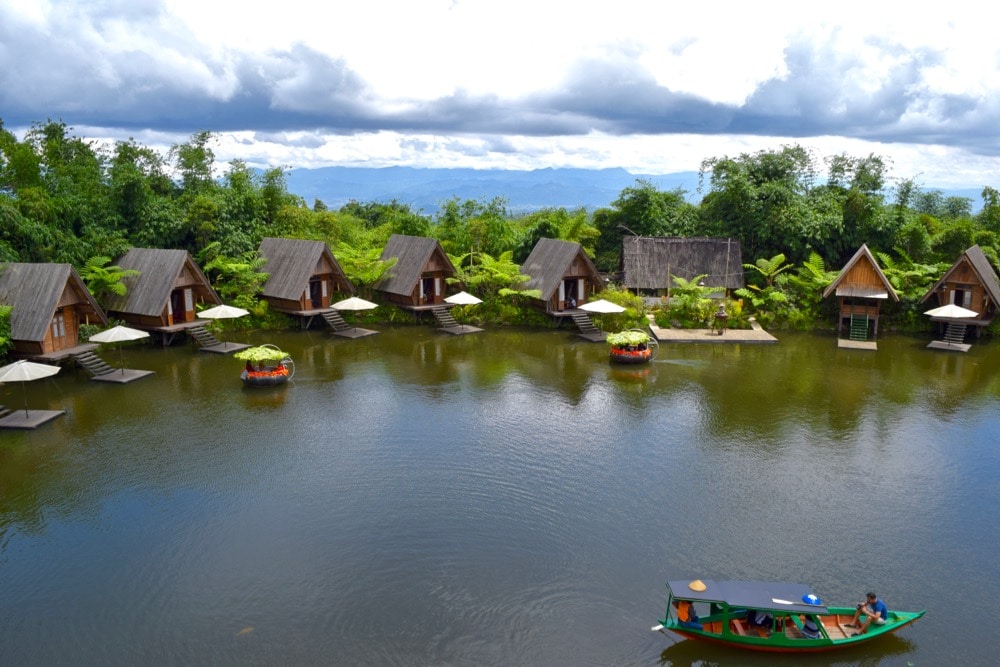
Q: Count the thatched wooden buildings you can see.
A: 8